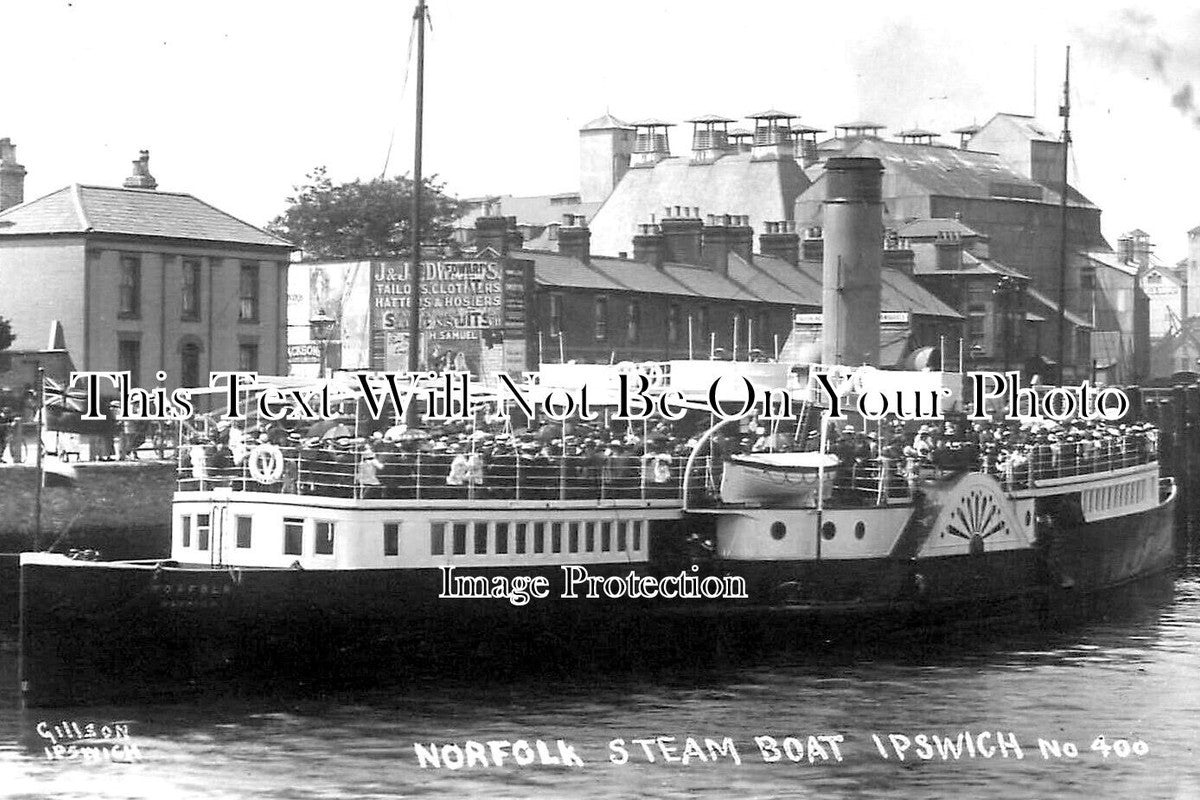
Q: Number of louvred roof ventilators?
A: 8